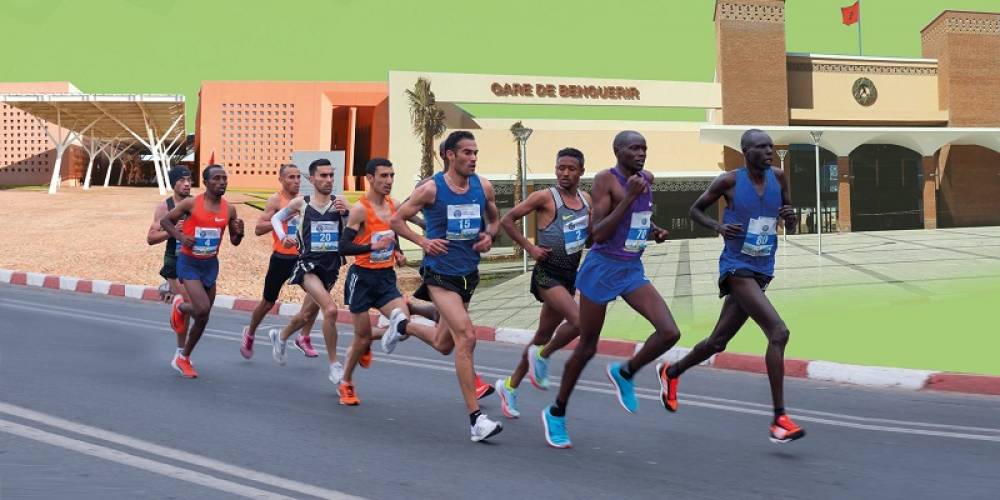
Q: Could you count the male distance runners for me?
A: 10